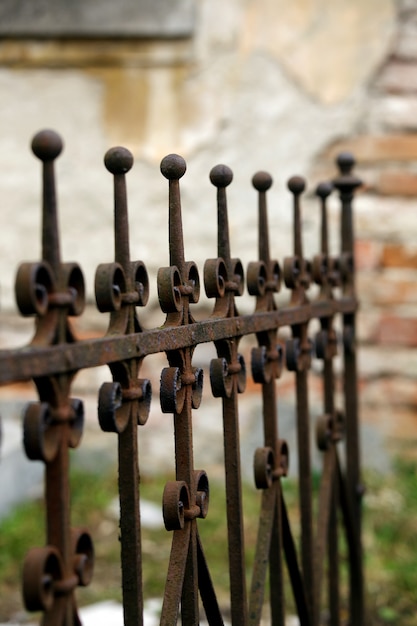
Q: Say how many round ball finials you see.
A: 8